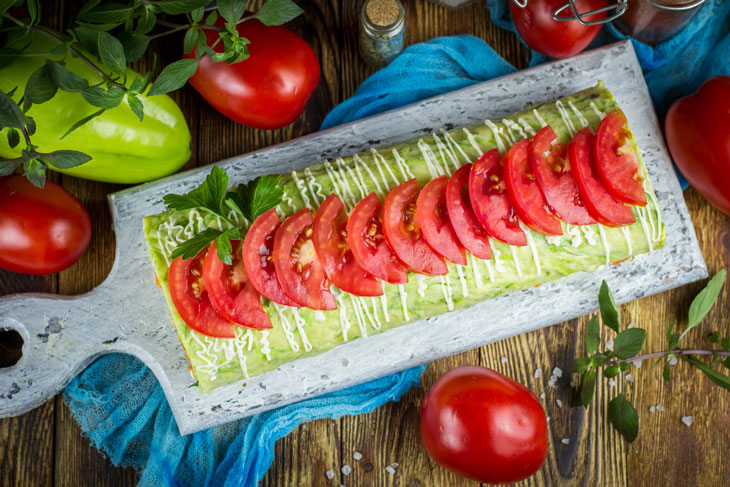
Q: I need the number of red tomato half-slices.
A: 14